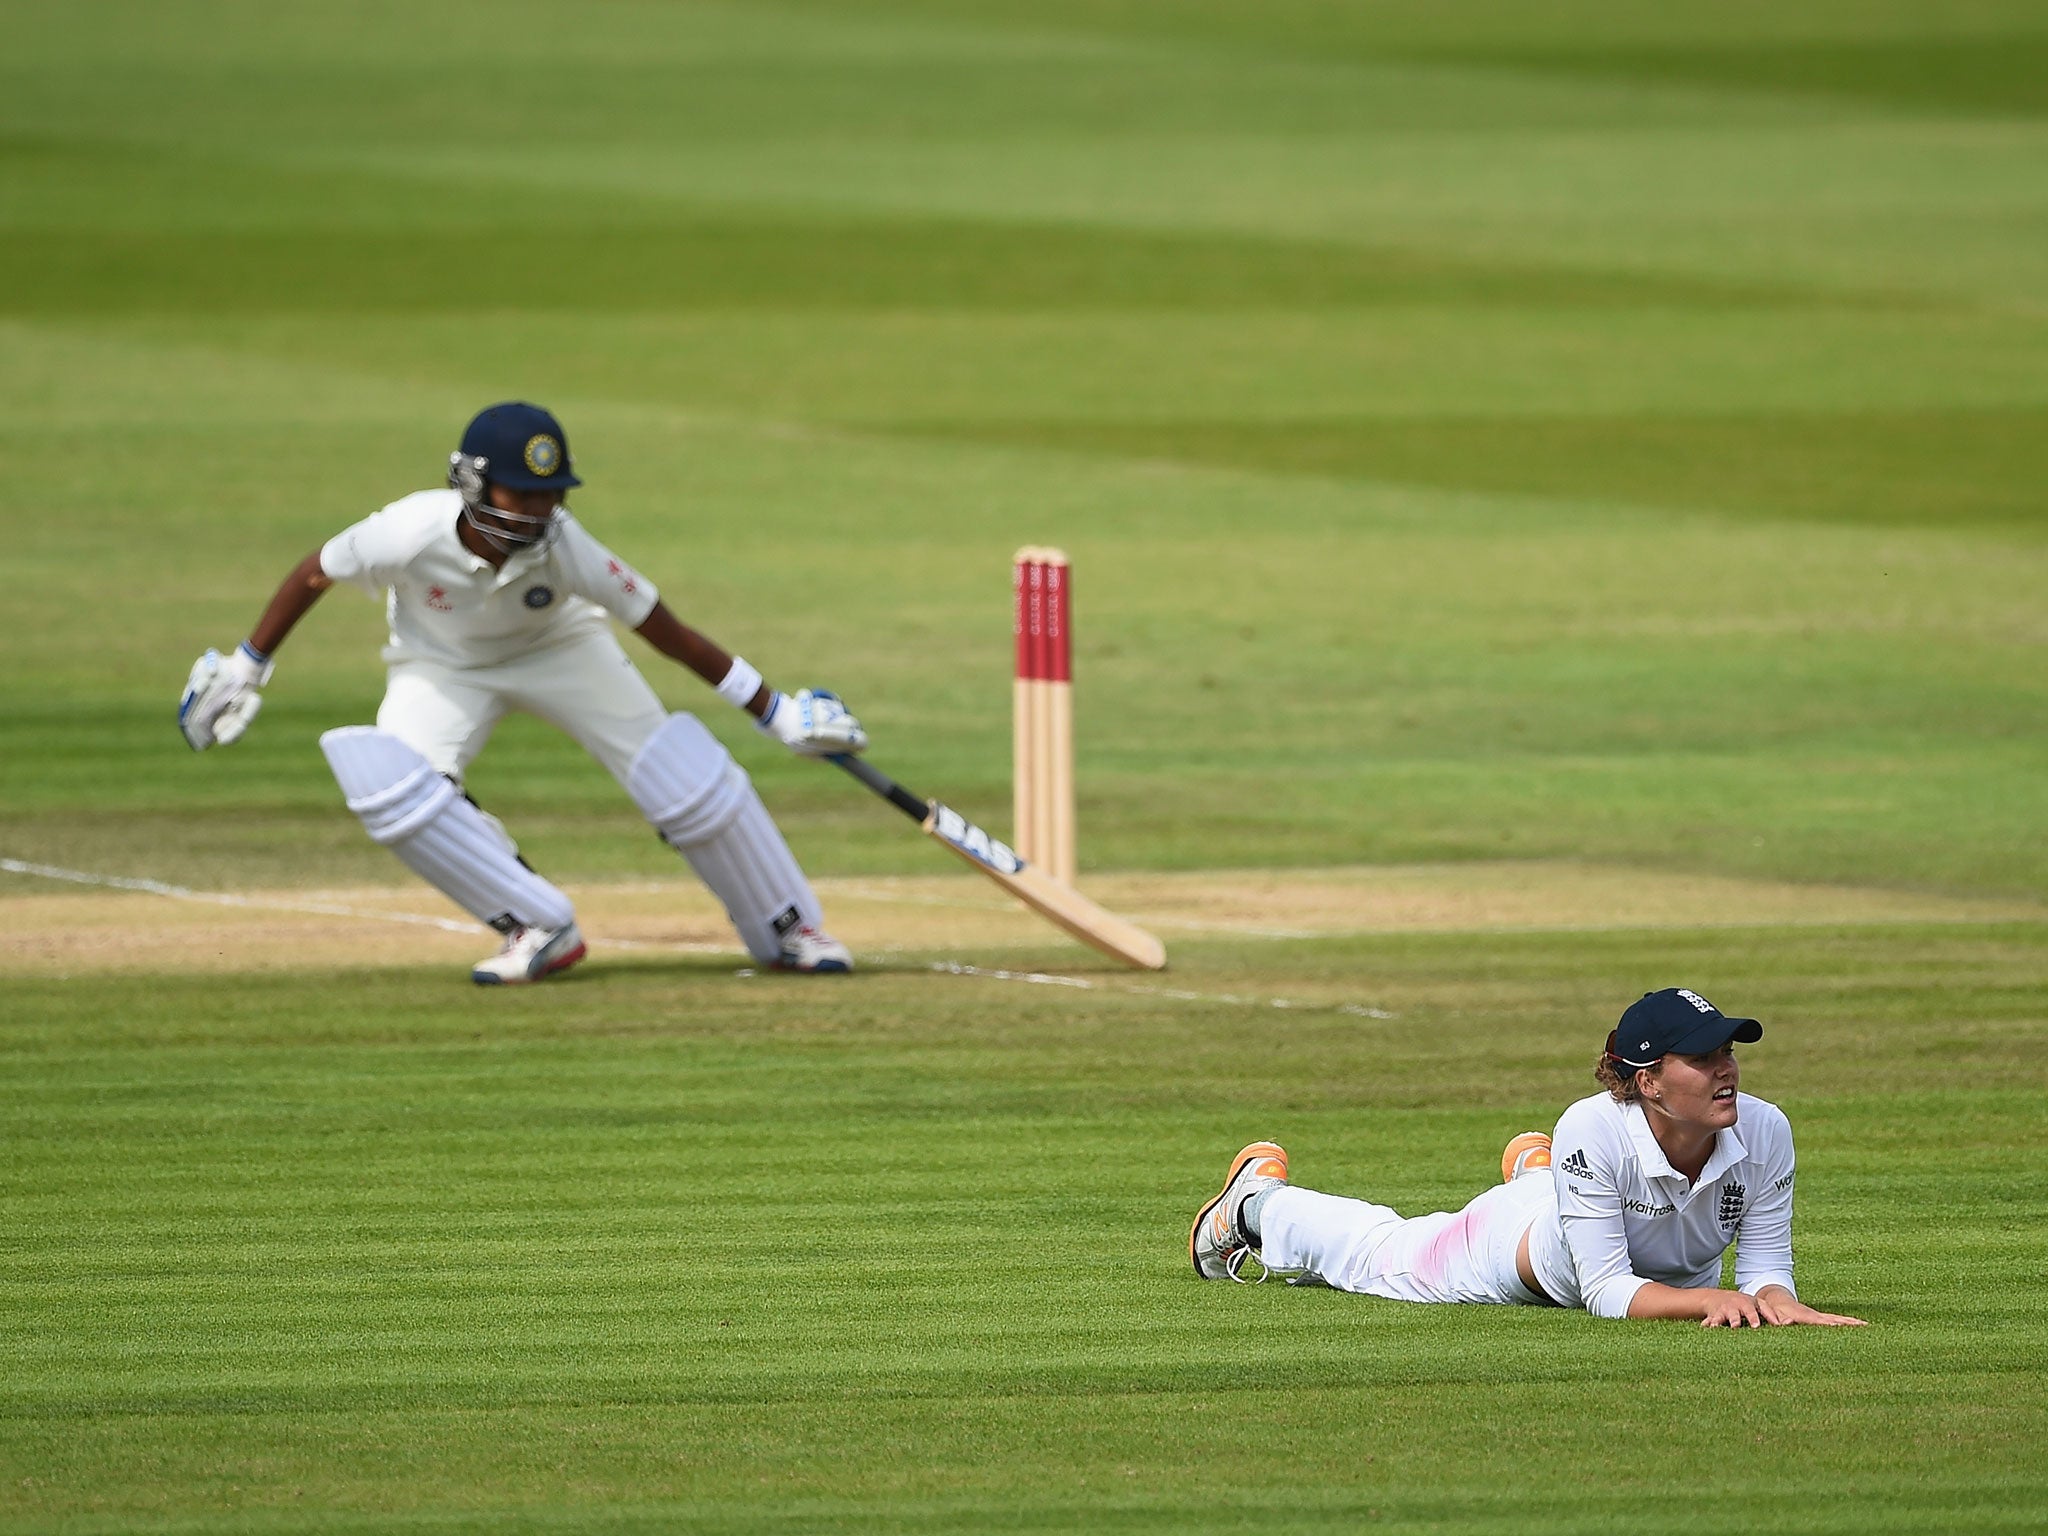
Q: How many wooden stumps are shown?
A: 3